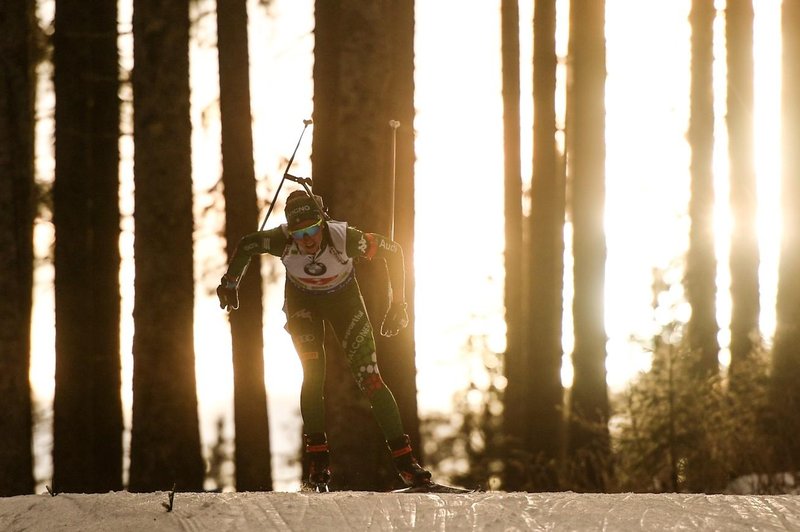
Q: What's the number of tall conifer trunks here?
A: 11